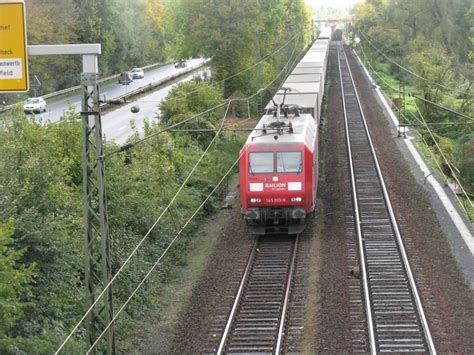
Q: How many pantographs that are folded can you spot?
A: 1